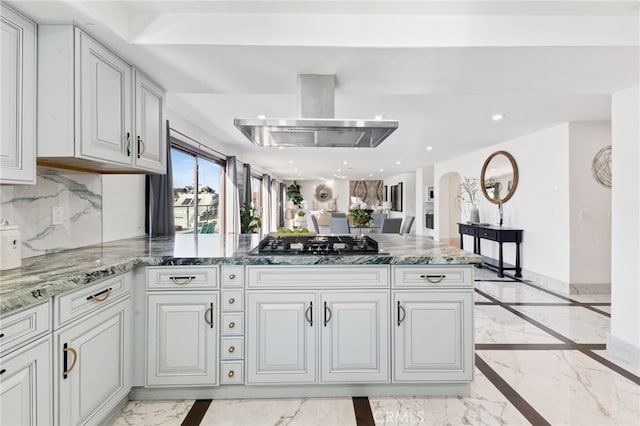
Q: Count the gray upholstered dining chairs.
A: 6